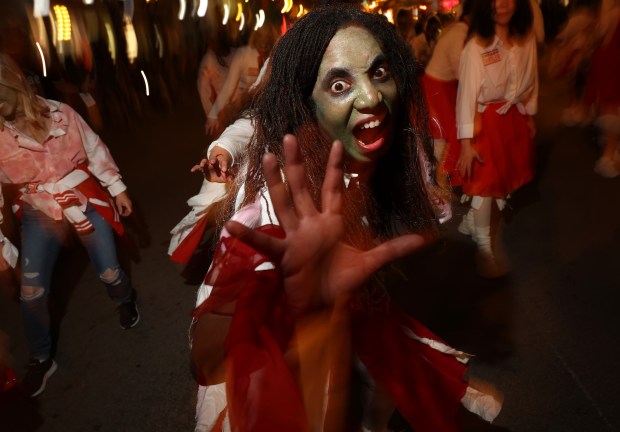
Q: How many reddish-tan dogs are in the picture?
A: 0